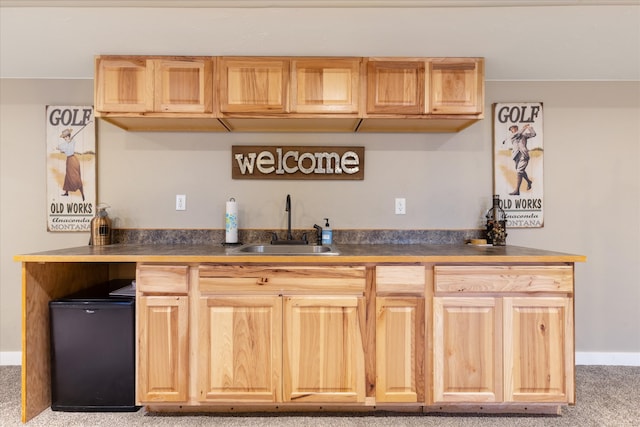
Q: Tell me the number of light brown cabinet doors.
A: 12